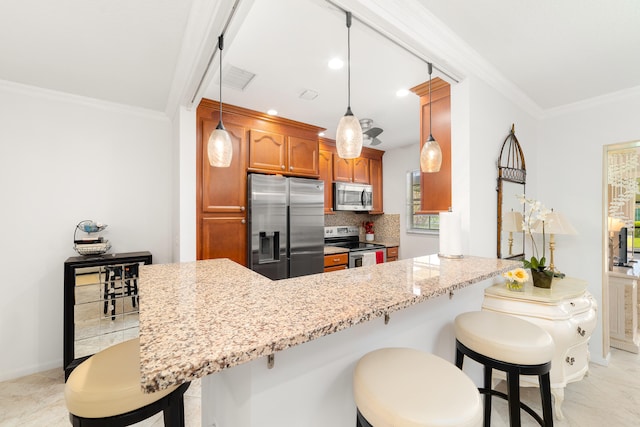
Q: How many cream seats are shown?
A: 3